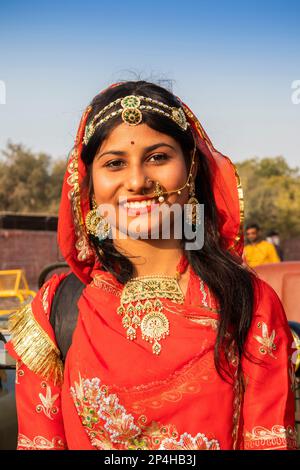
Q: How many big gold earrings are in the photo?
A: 2